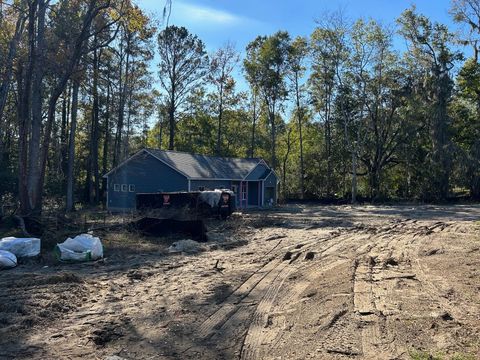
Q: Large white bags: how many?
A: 3